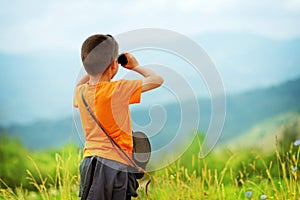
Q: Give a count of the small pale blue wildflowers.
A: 4